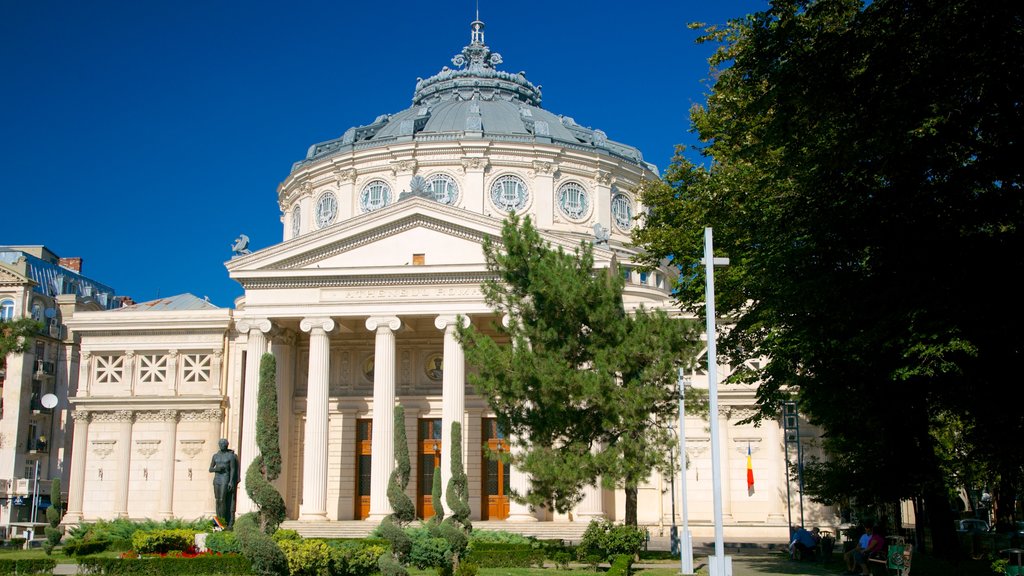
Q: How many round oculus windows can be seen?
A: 7